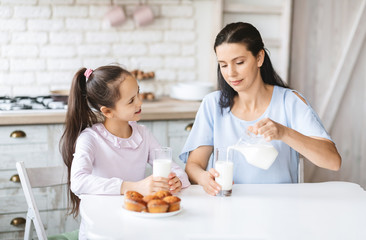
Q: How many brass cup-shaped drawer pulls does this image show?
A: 4